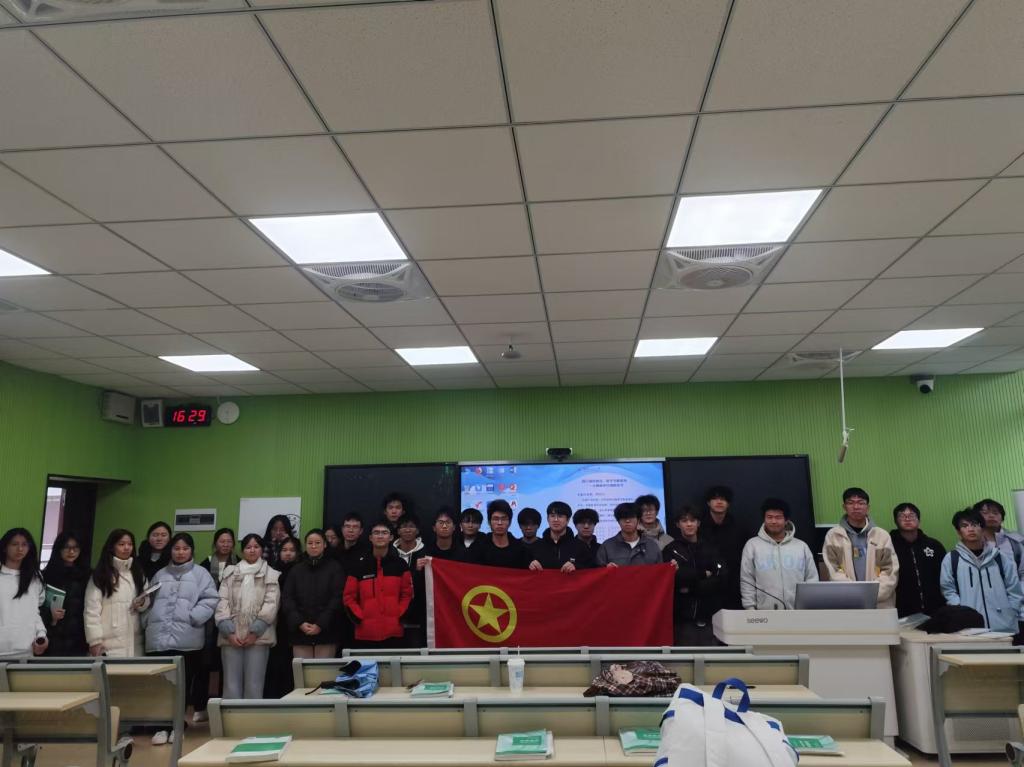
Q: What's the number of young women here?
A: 11